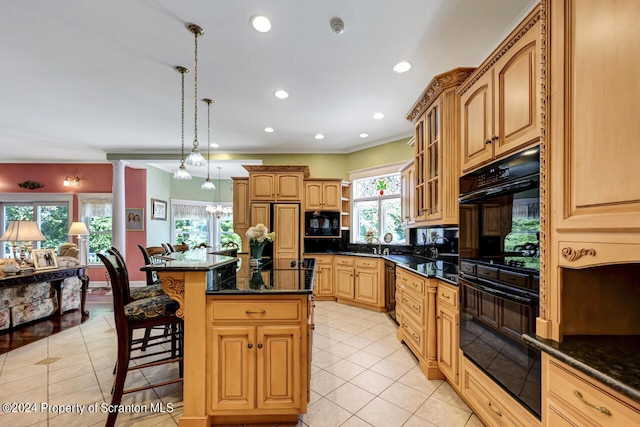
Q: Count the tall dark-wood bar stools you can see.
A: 4